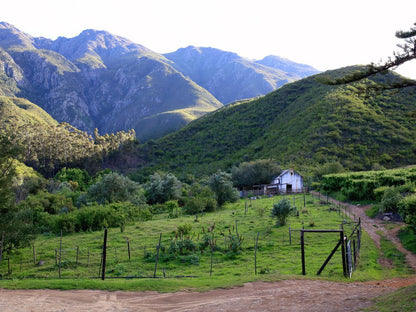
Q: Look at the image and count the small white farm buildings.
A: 1